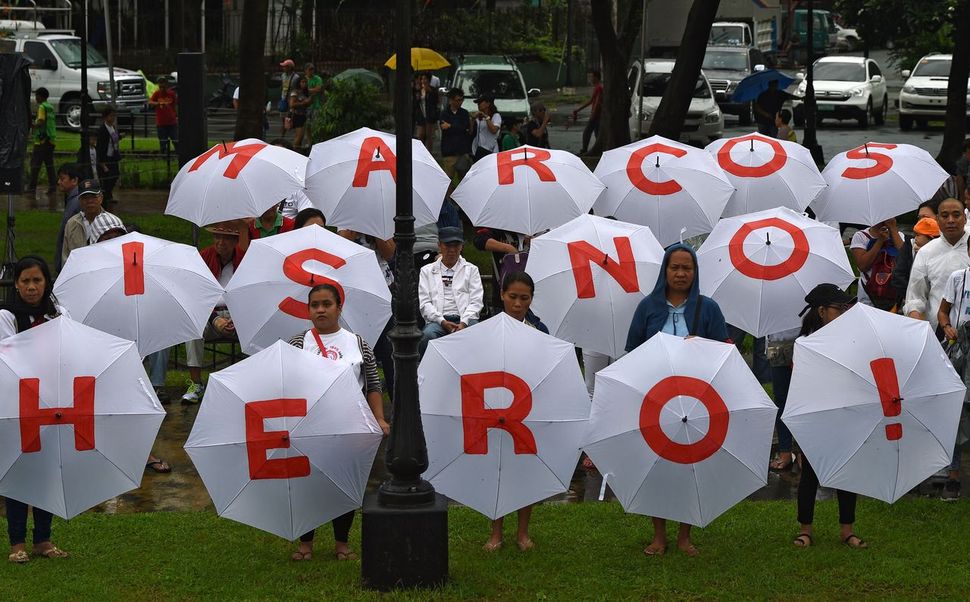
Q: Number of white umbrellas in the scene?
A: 15